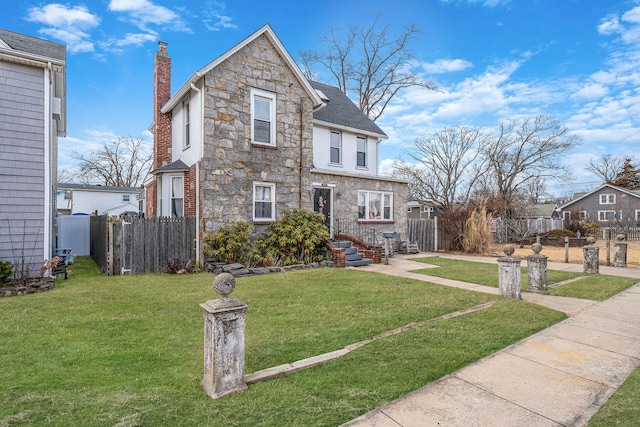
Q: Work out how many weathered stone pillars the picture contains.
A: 5